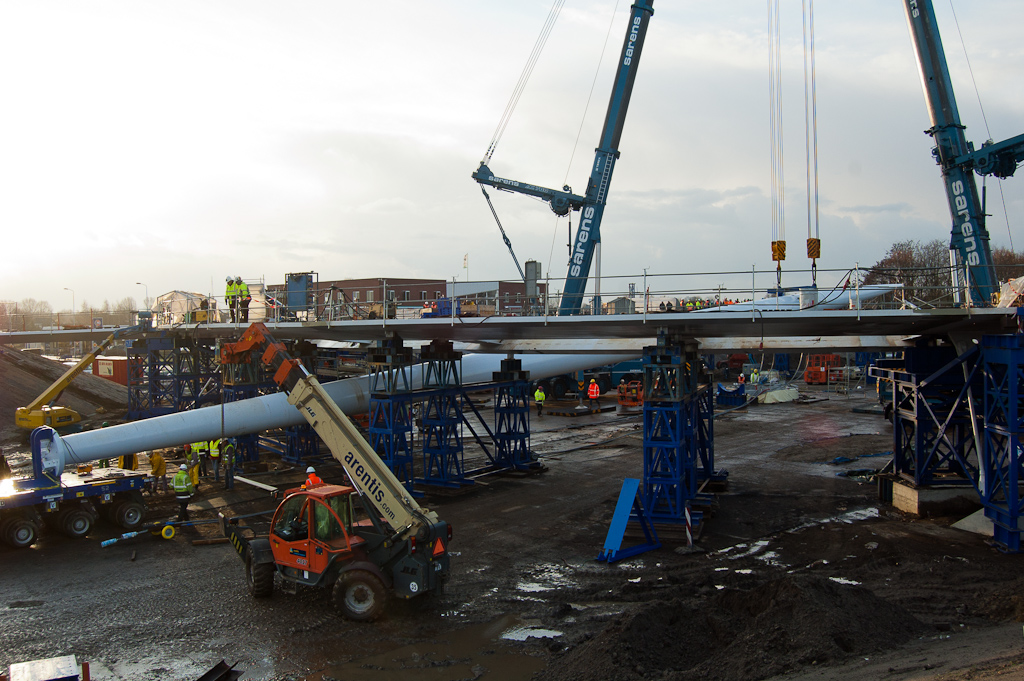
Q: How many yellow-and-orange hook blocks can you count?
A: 2